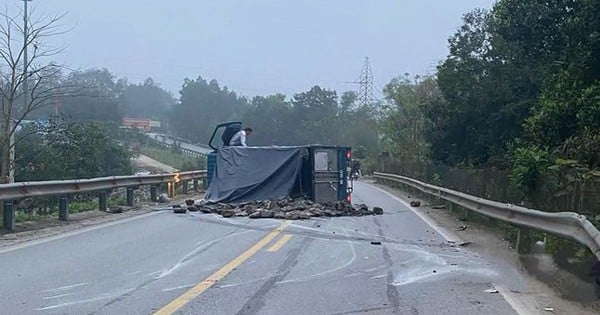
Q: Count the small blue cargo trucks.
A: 1